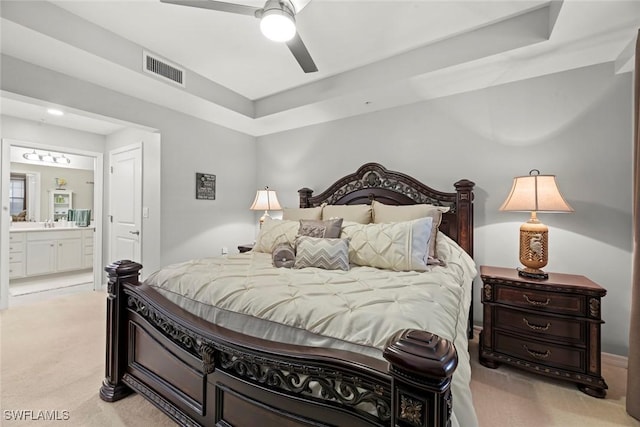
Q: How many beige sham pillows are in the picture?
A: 3